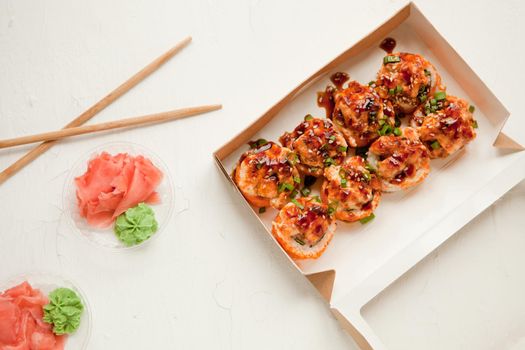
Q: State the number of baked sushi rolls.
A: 8